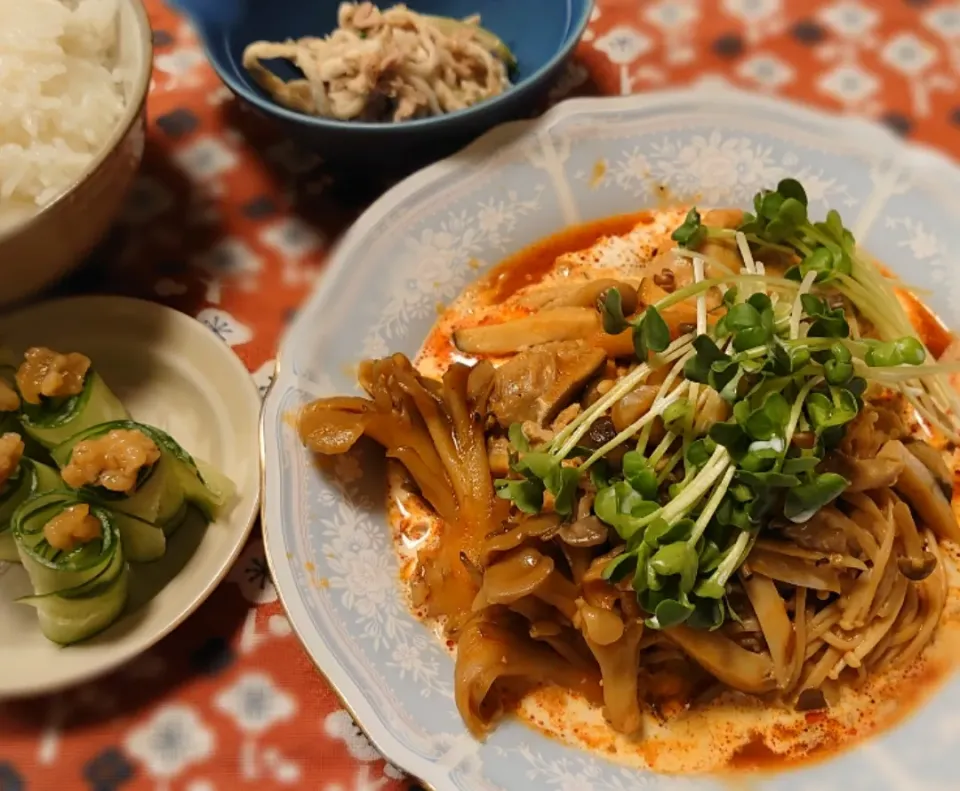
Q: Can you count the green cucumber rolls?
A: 5